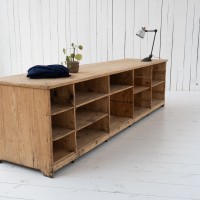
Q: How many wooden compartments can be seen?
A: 12